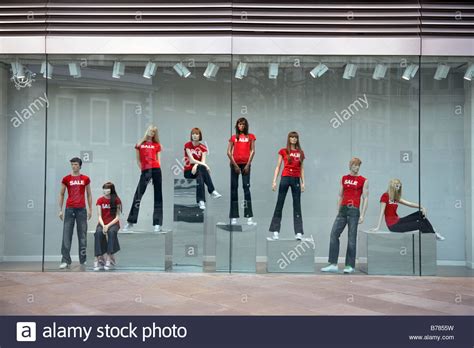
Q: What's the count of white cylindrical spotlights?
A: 15